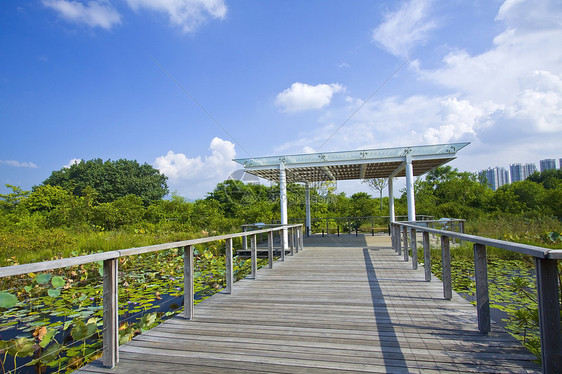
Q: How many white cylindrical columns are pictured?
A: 4